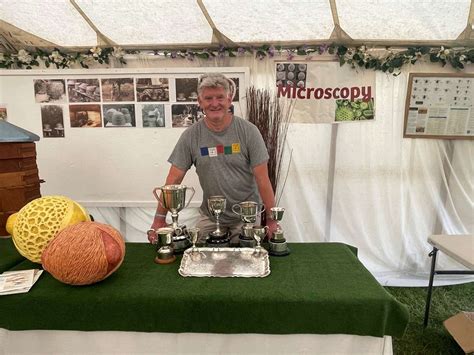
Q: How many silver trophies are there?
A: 7